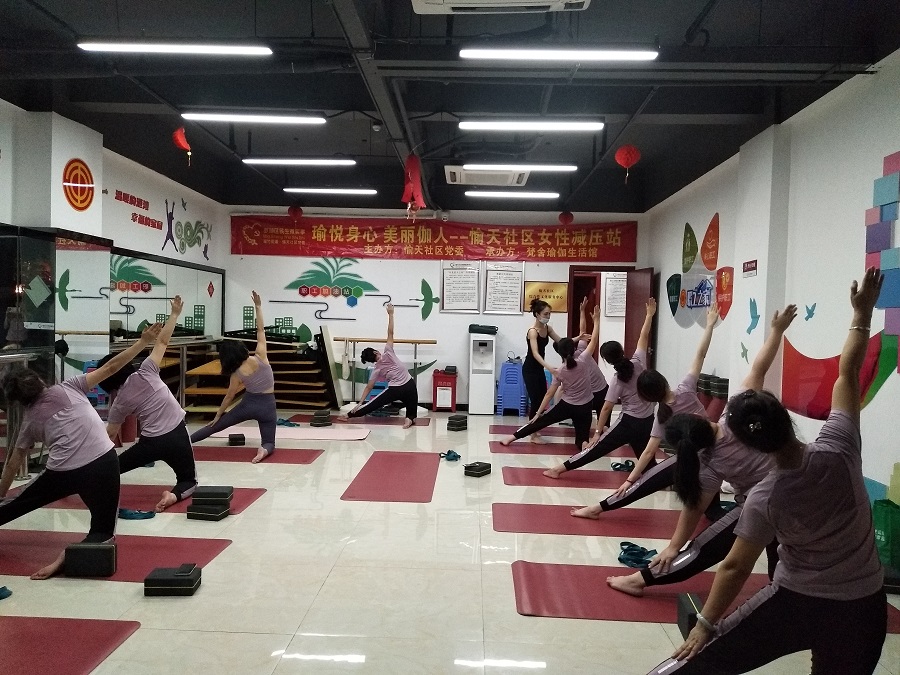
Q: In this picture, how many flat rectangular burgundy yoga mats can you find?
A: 11